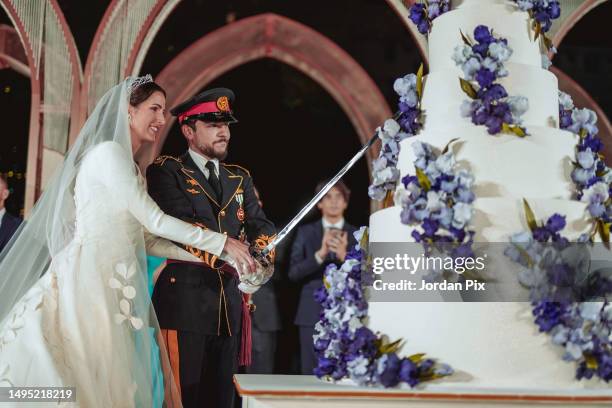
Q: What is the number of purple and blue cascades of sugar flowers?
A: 8